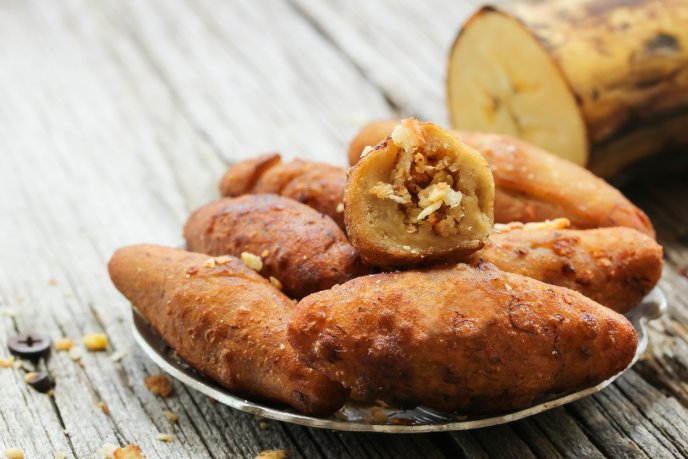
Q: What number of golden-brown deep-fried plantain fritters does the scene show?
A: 7